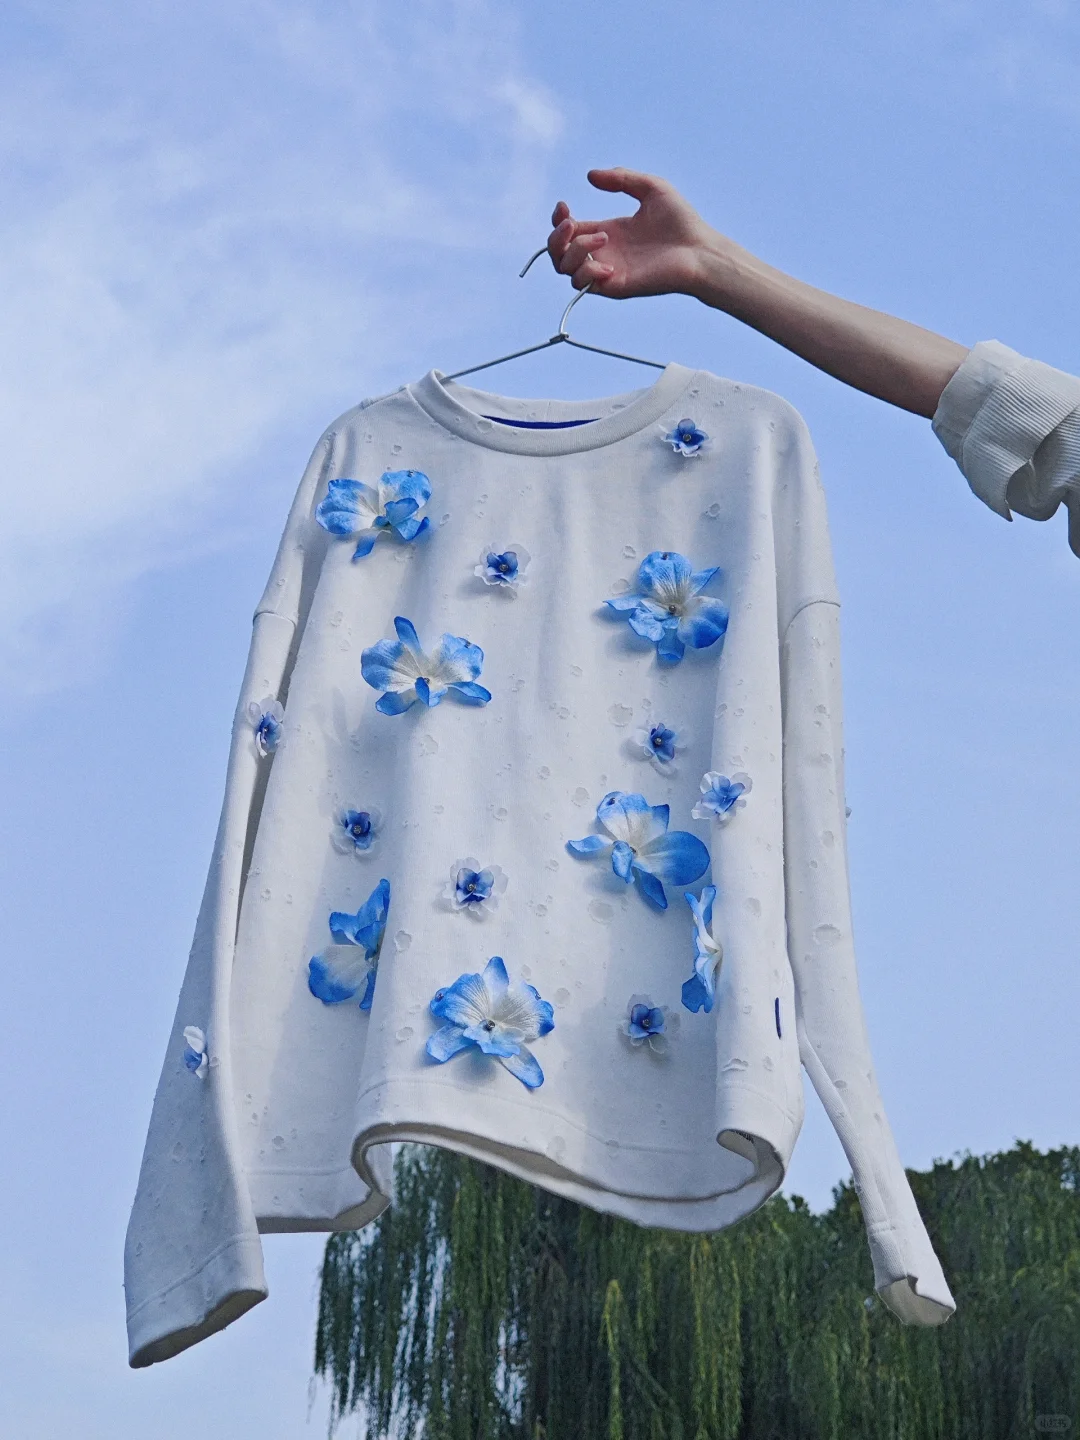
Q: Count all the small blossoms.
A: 9